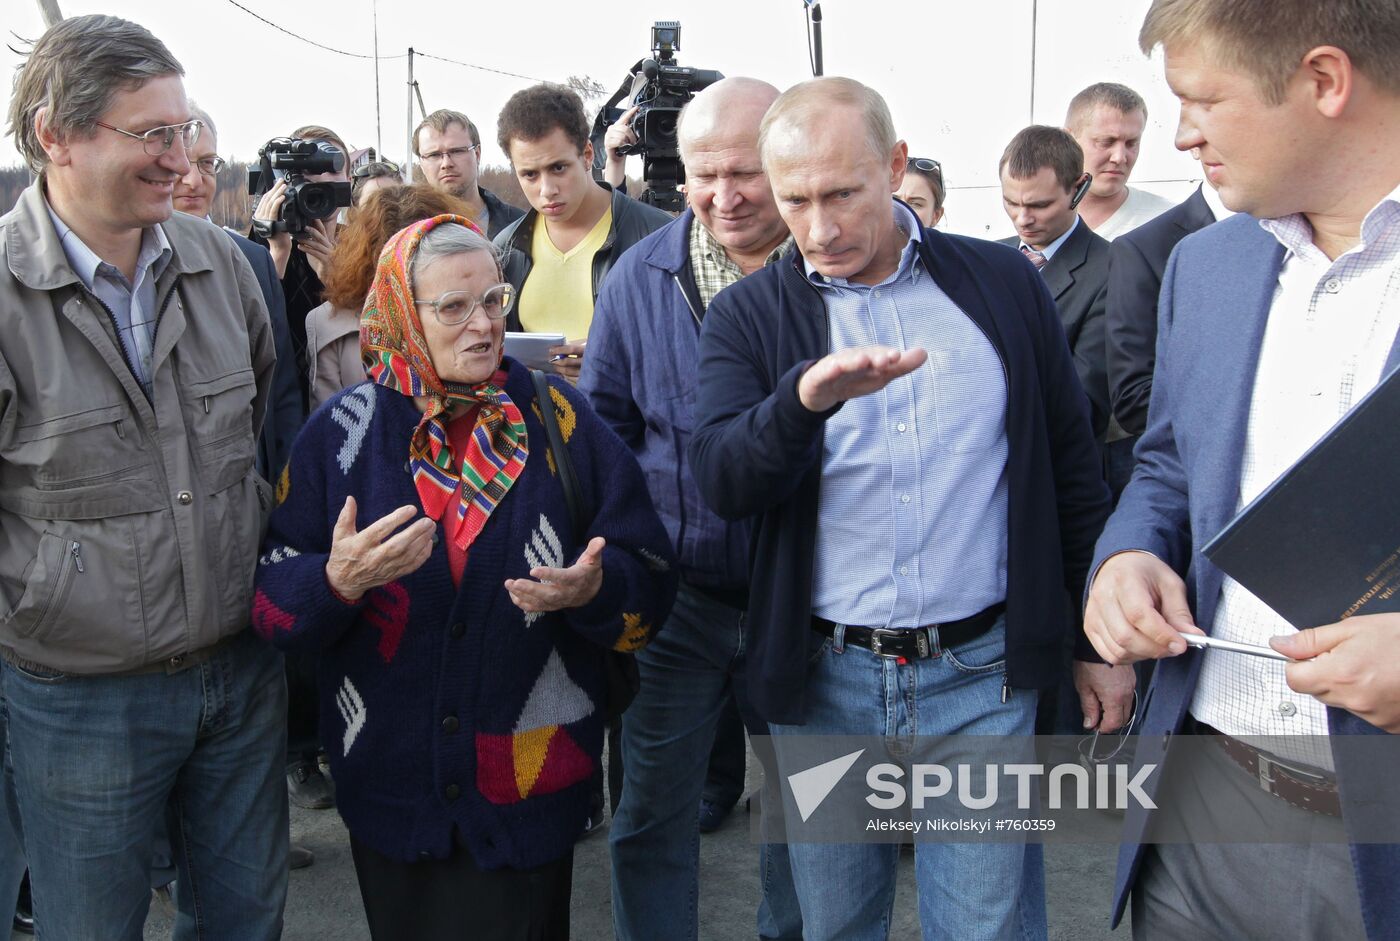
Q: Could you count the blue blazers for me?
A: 1